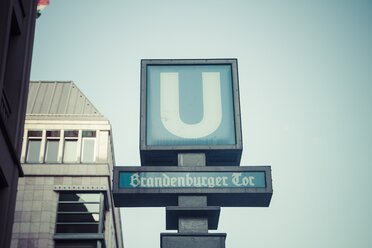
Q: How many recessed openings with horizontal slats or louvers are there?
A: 1